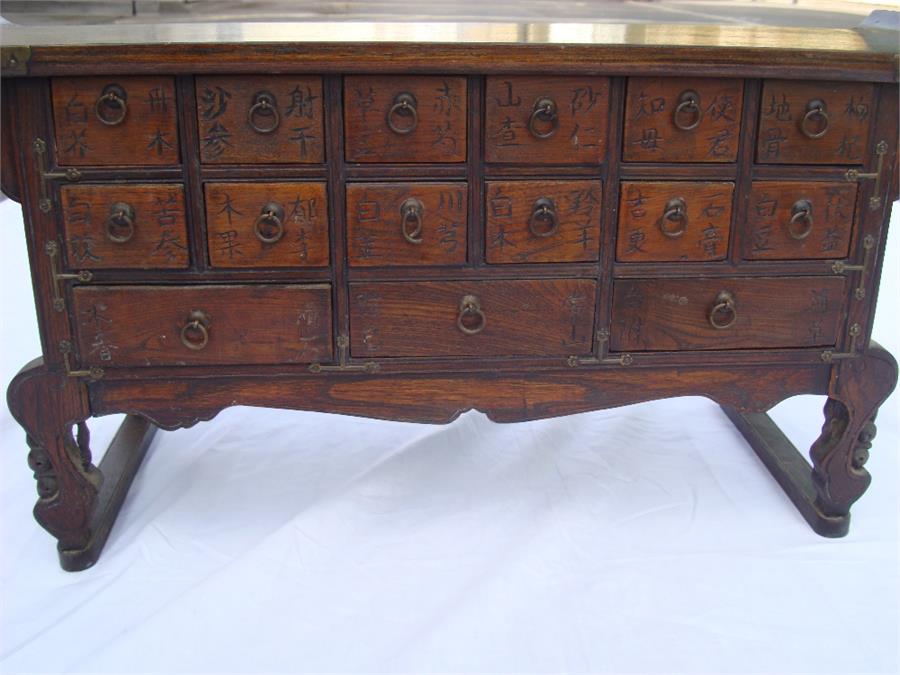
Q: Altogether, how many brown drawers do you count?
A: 15